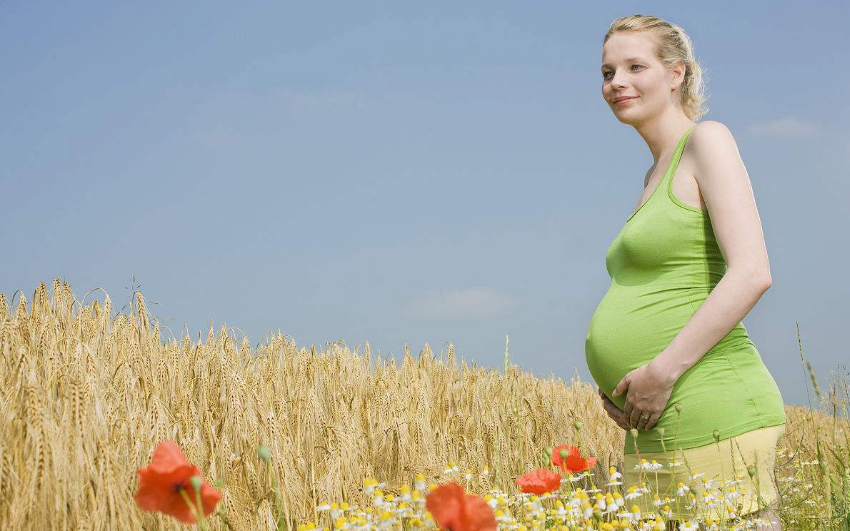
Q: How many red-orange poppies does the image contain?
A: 4